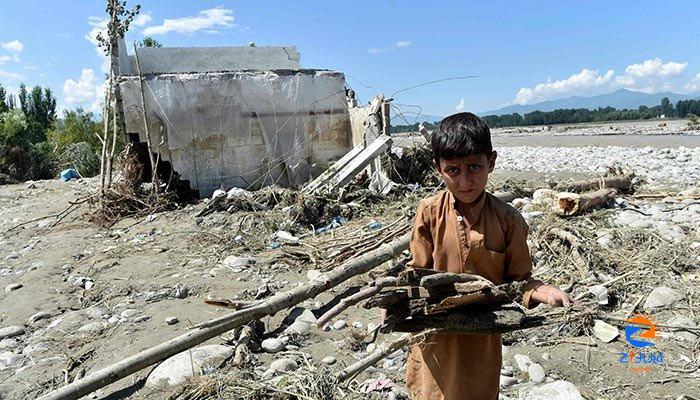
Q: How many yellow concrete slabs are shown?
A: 0